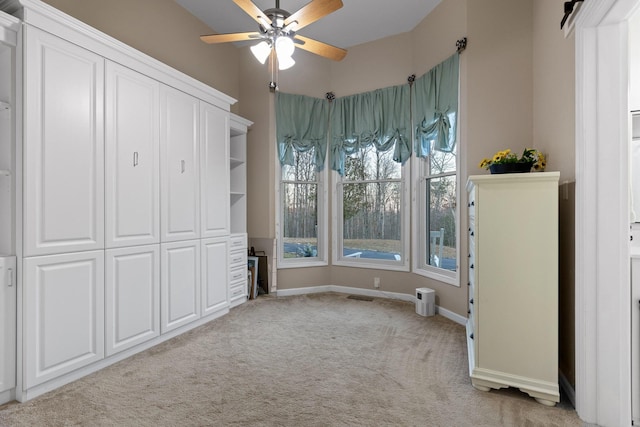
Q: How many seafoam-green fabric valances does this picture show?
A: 3